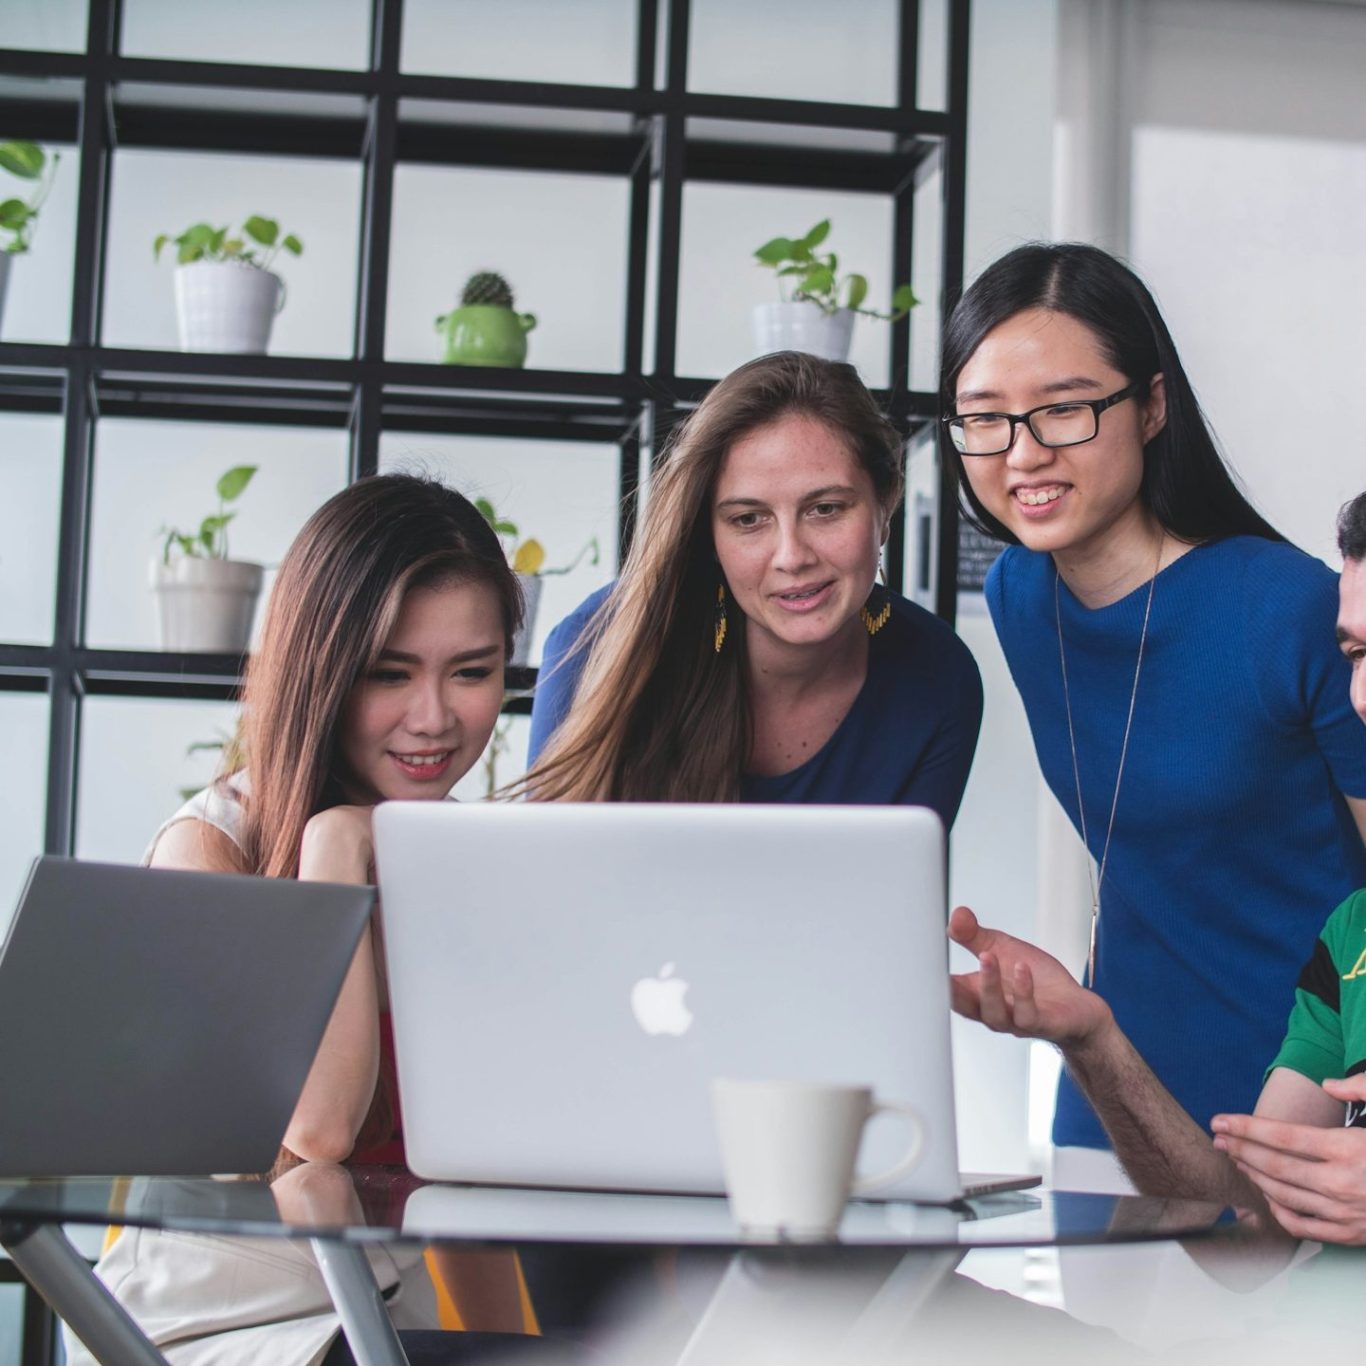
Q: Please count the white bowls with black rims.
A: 0